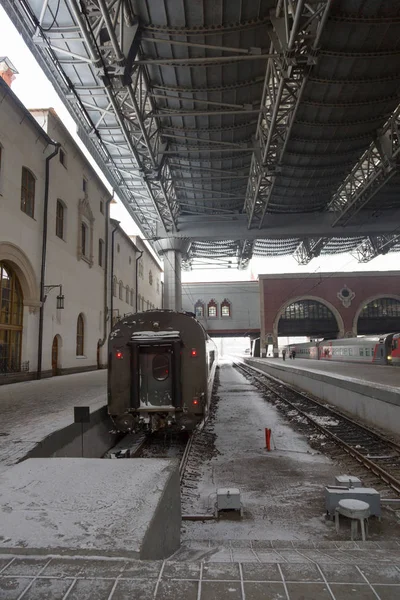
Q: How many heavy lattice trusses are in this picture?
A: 3